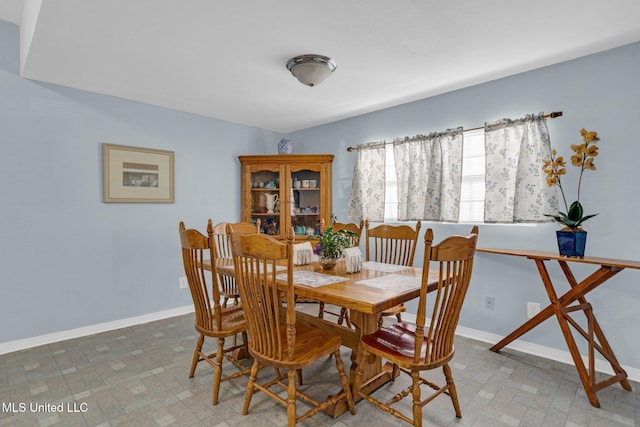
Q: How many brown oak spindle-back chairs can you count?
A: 6